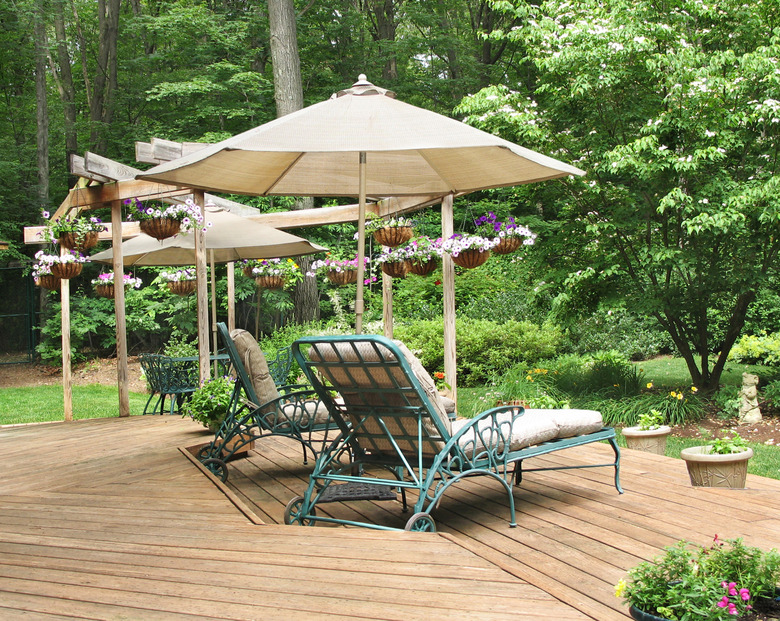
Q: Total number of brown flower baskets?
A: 14